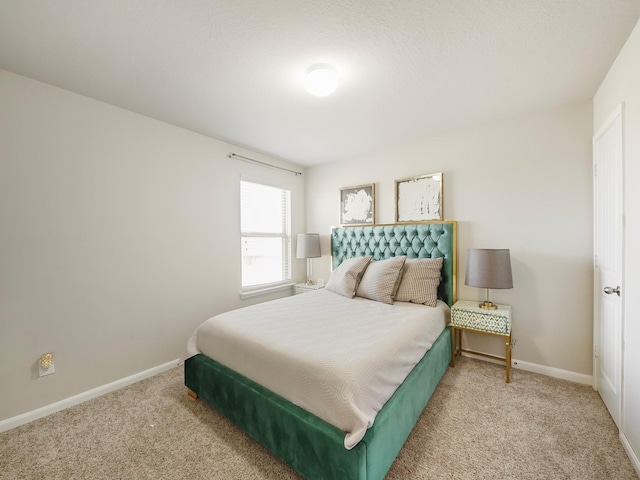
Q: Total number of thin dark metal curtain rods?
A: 1